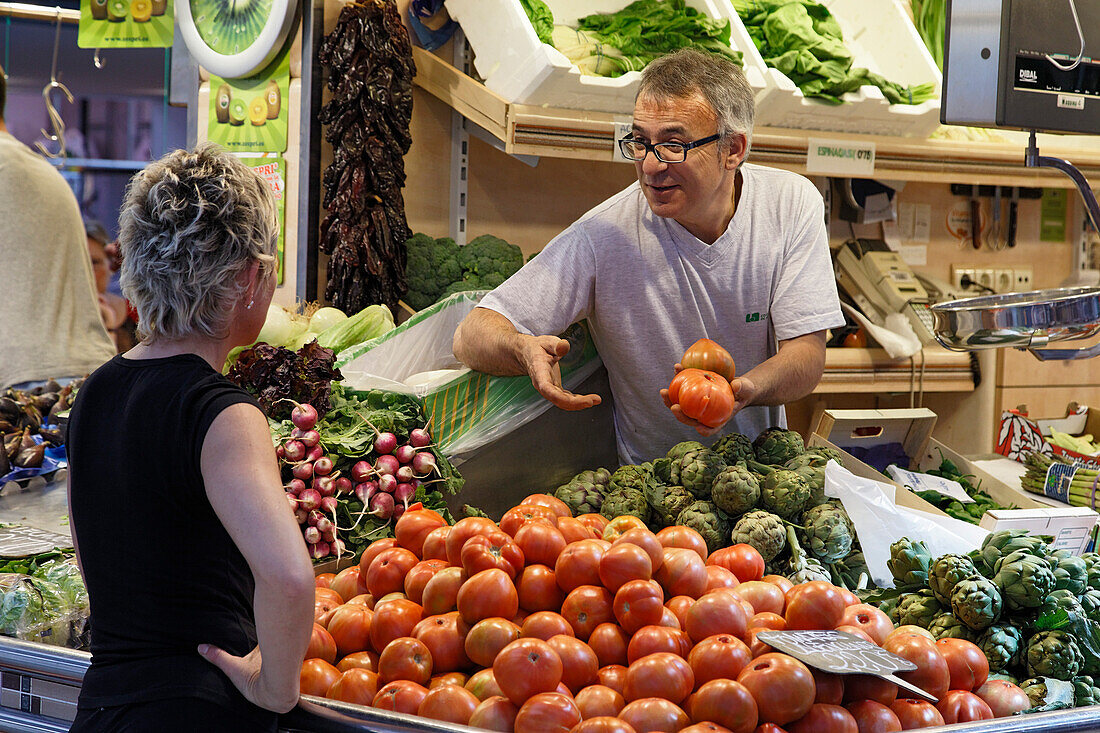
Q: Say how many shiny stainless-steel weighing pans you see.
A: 1